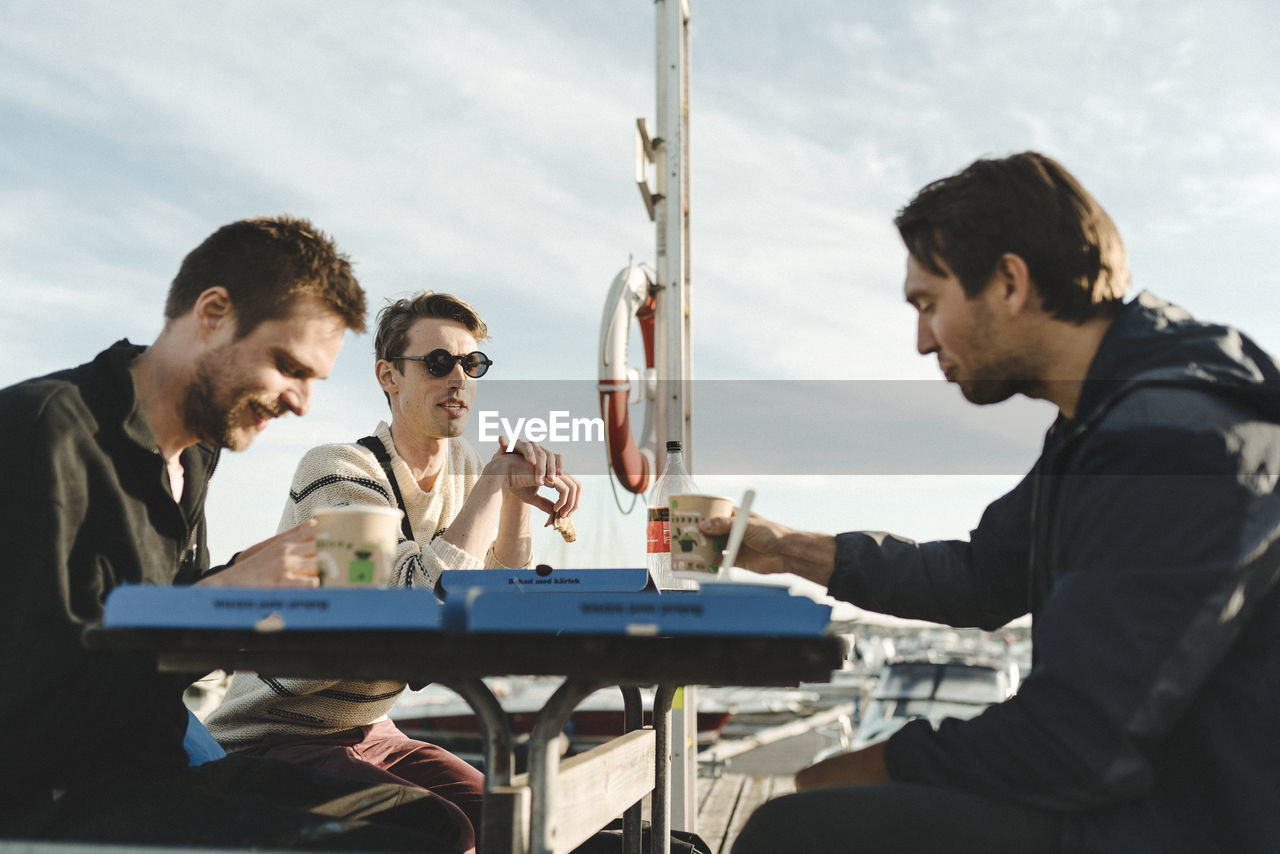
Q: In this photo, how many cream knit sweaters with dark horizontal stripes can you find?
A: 1